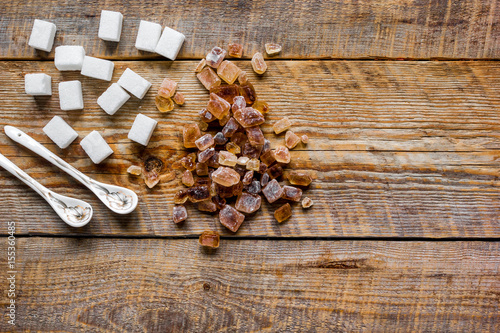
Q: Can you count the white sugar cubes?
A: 13